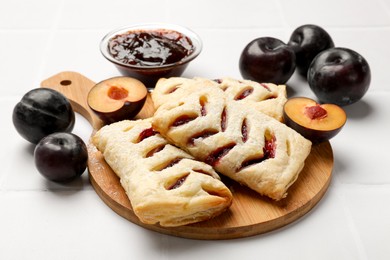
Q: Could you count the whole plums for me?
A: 5